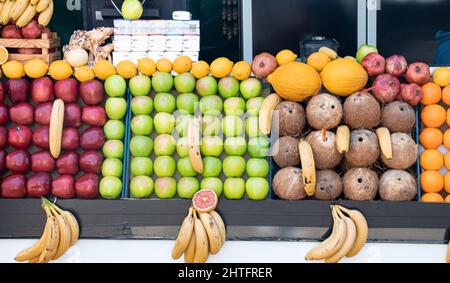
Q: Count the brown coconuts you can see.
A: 12